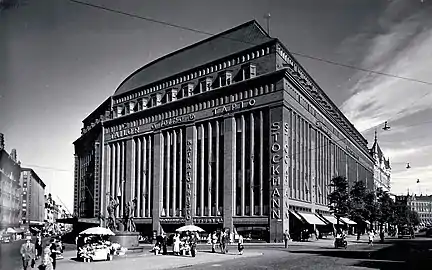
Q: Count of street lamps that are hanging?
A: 3